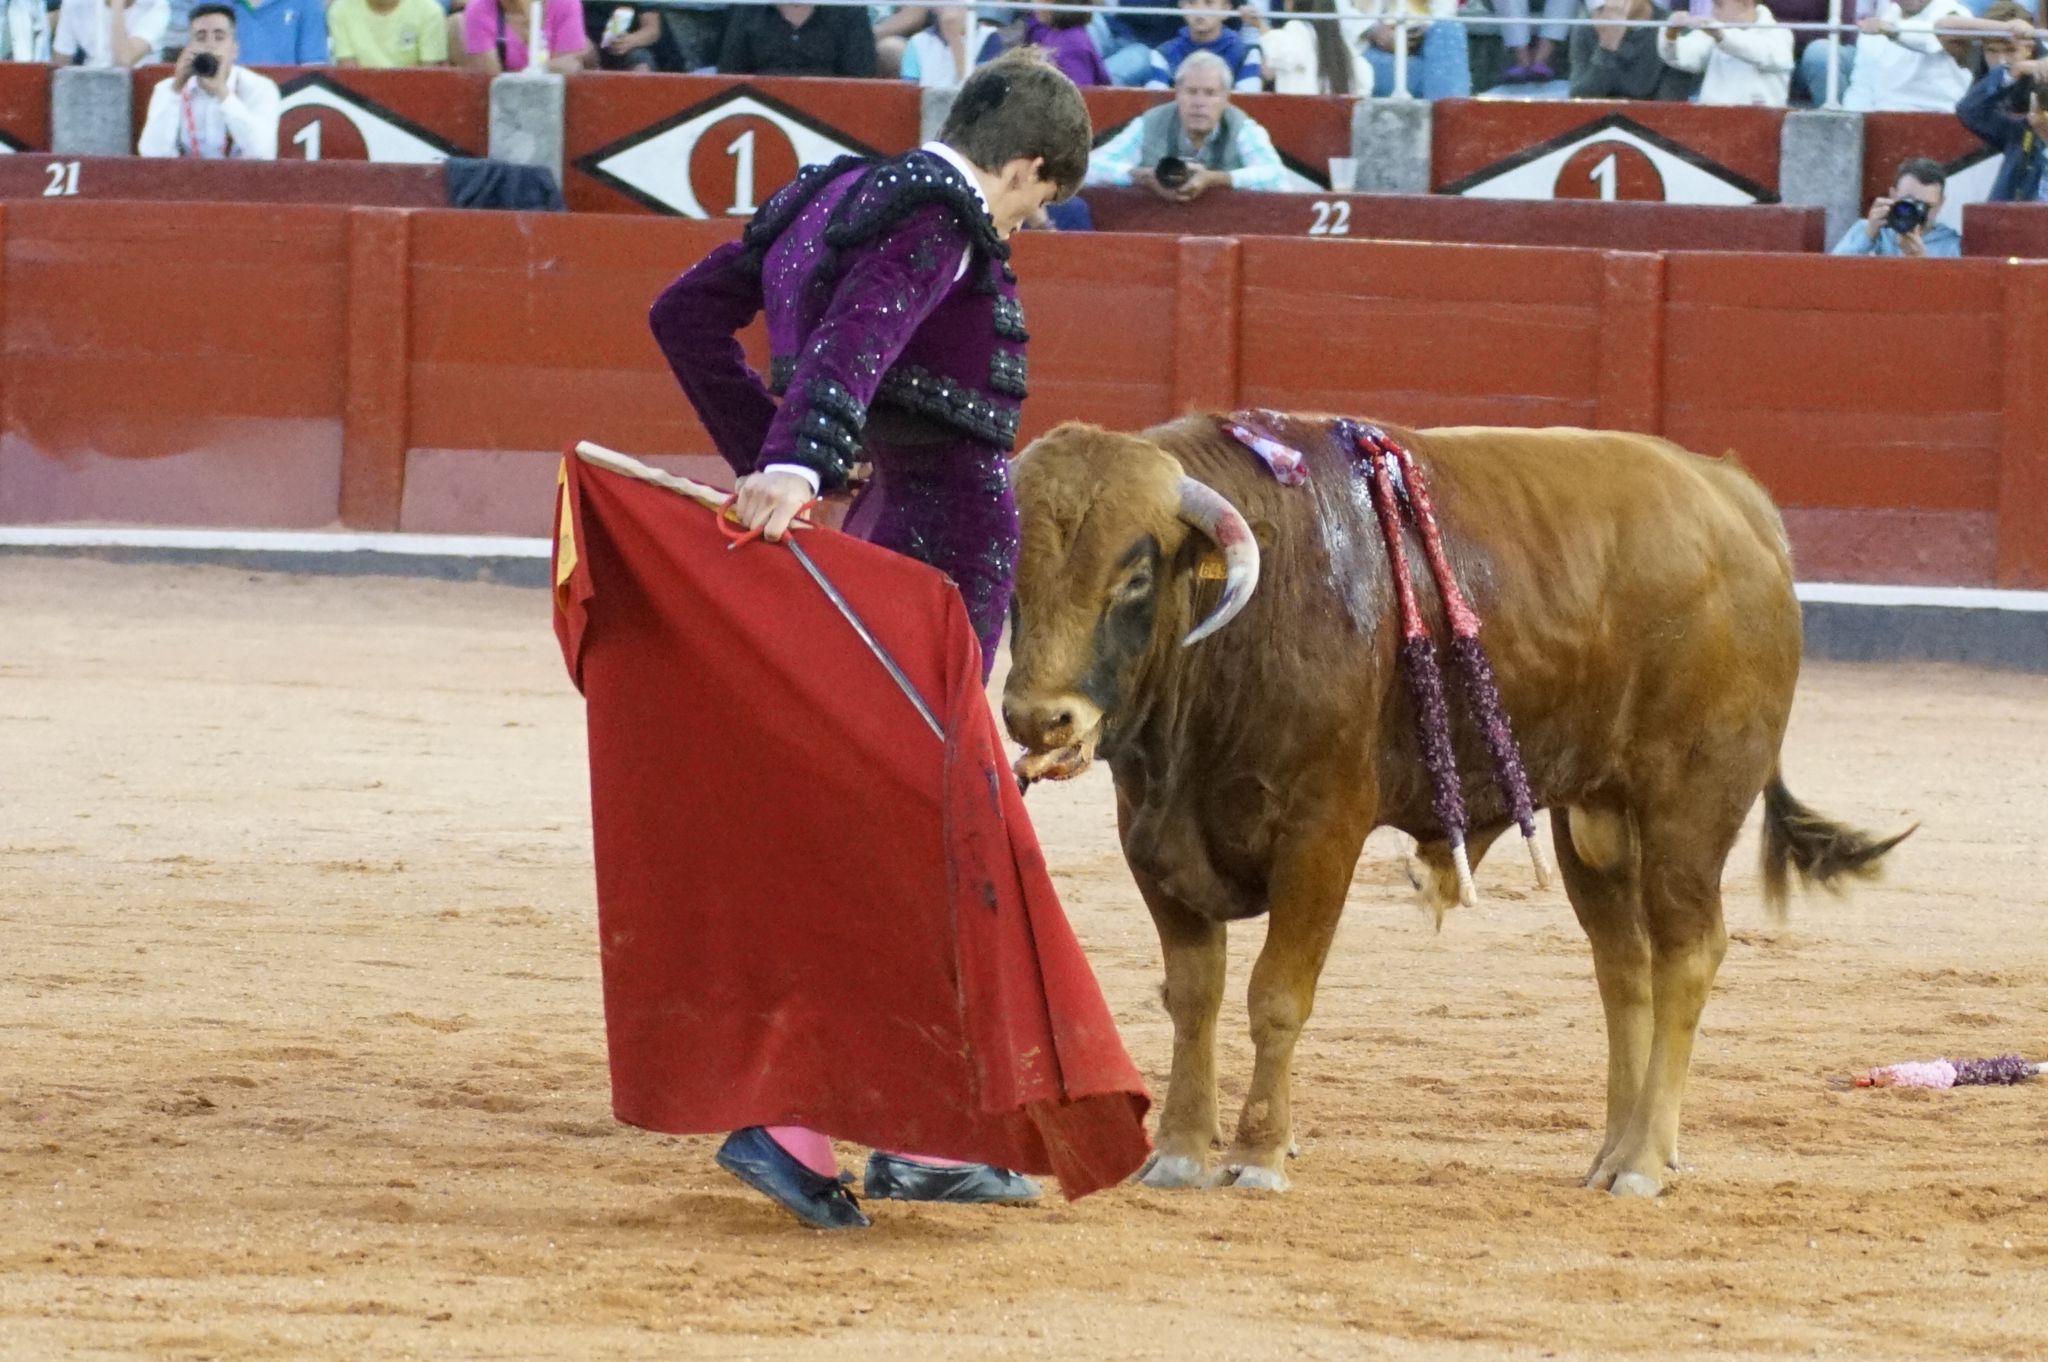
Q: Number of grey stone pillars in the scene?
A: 5